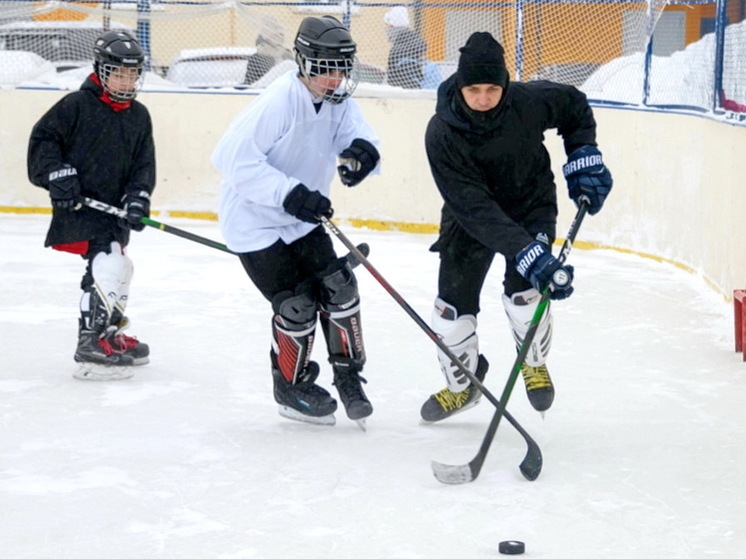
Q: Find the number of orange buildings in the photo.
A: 1